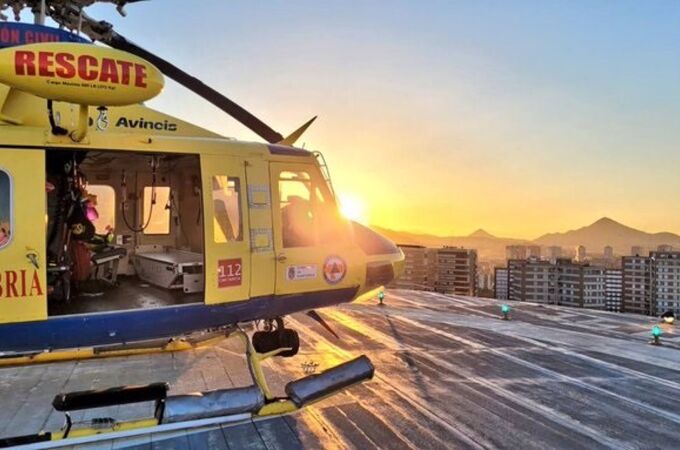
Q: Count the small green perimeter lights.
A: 3